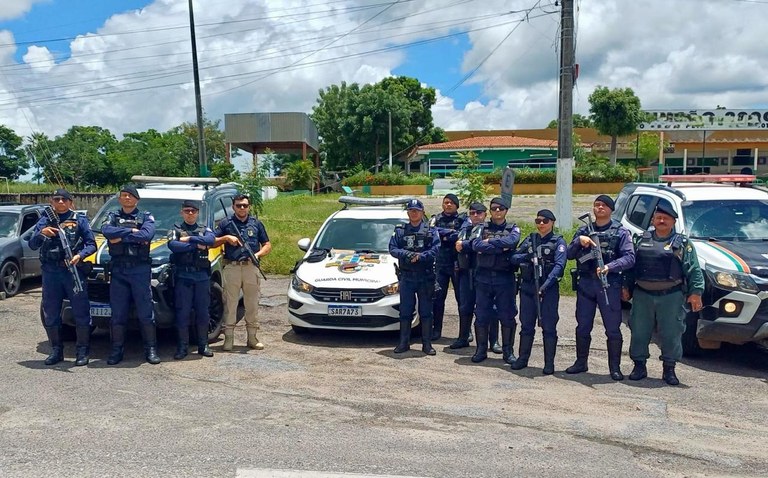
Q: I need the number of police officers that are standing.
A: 11